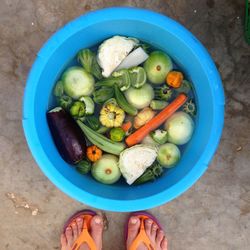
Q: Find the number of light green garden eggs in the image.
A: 6